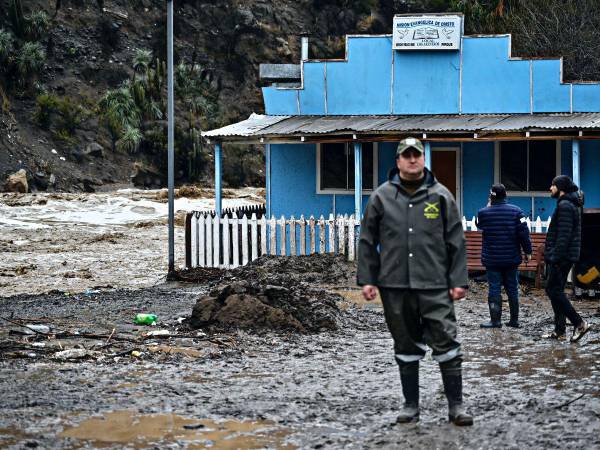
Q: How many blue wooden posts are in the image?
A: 4